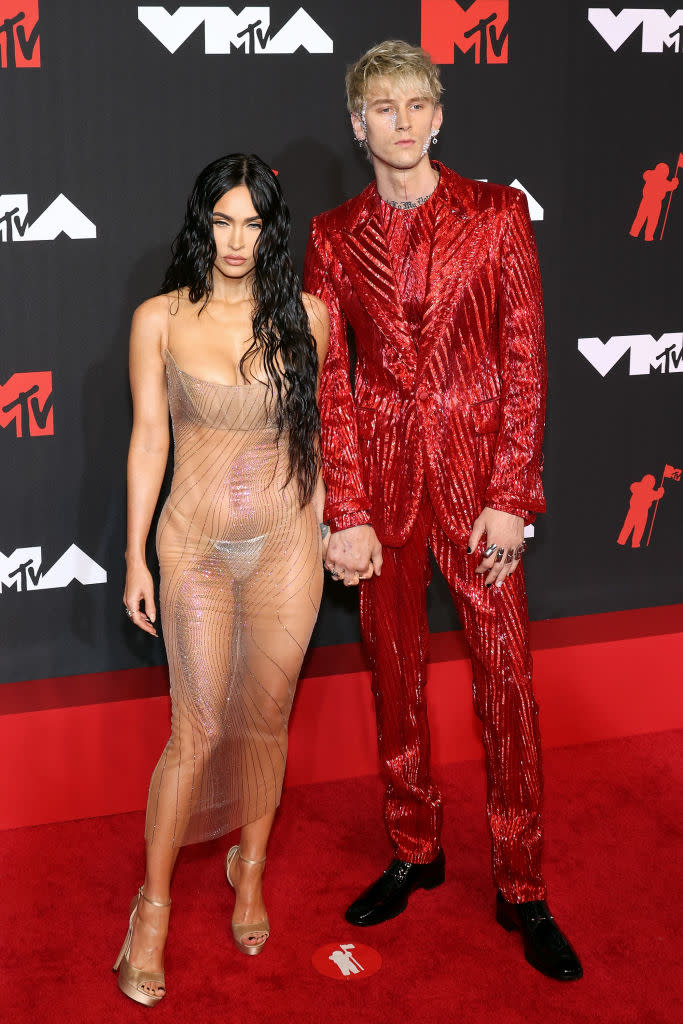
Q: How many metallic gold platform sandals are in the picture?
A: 2